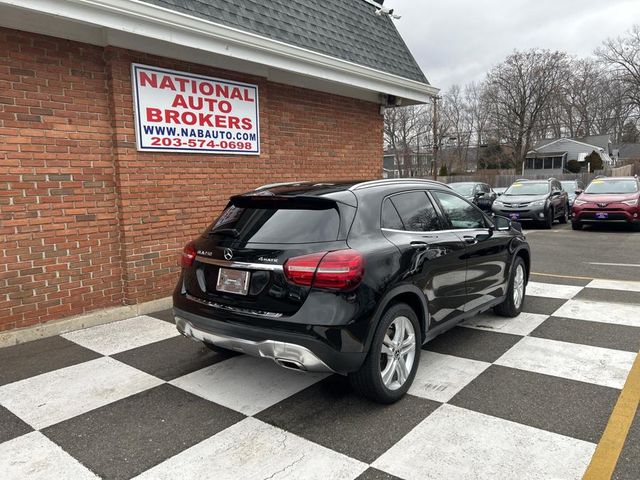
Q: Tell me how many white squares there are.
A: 12